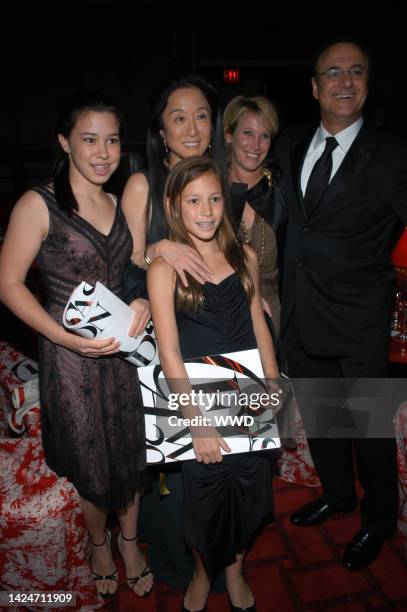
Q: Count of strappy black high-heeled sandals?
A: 2